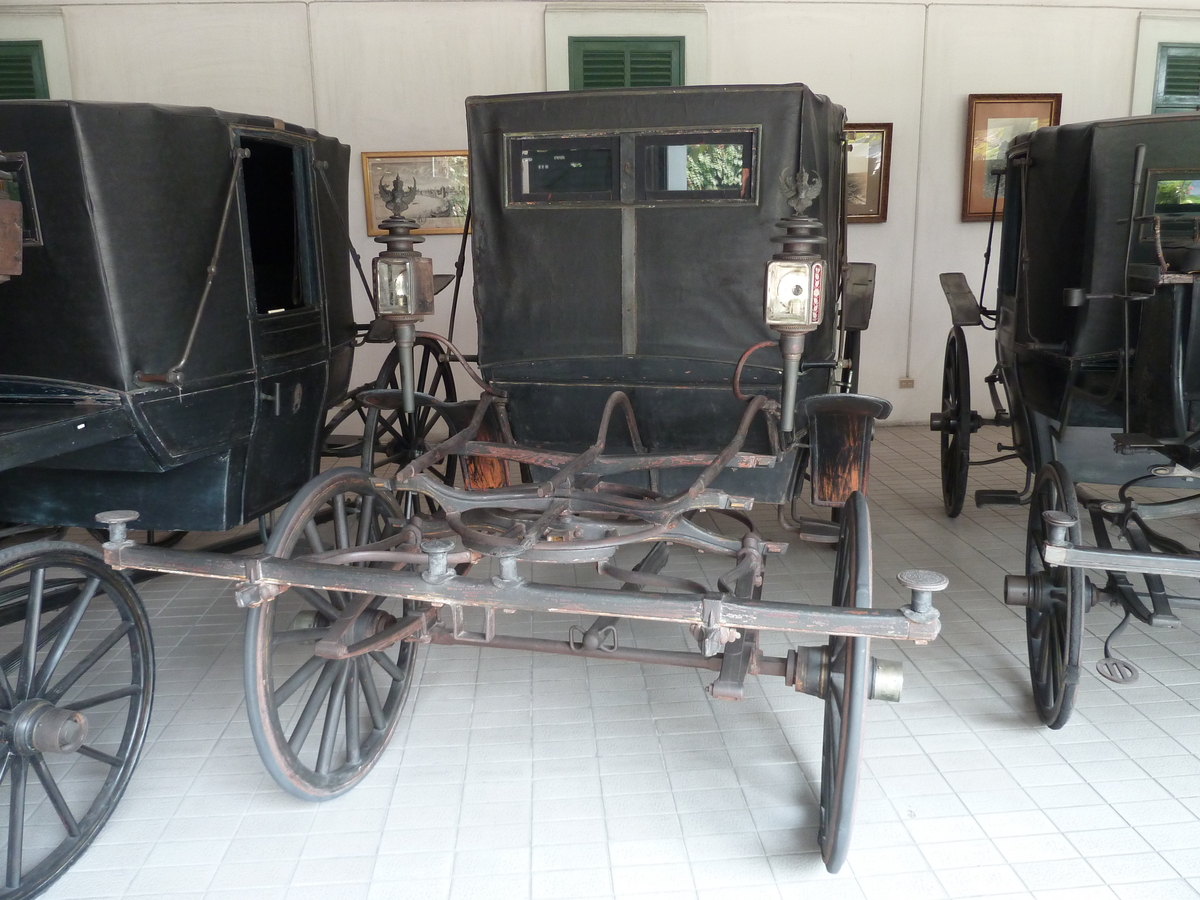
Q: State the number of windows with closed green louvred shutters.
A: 3